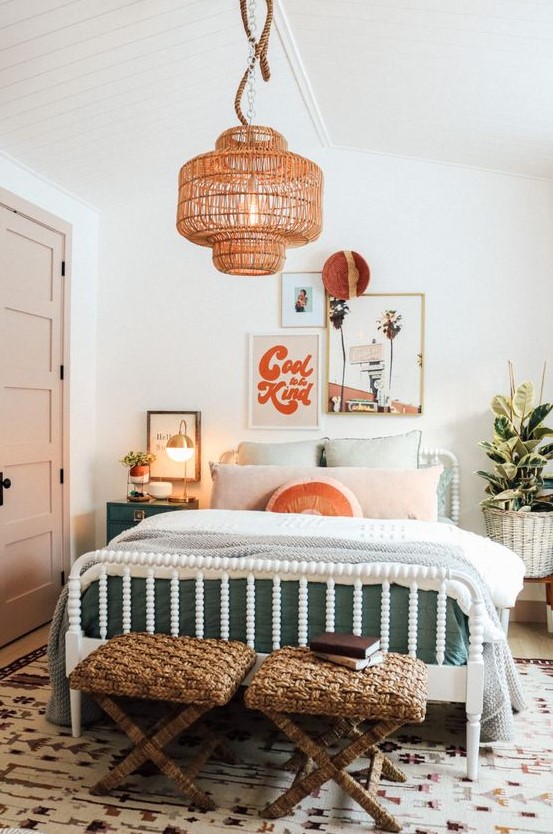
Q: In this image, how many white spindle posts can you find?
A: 14